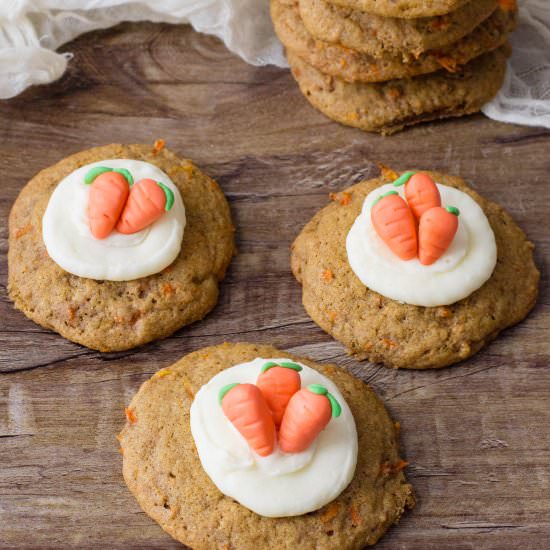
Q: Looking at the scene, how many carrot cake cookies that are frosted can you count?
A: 3